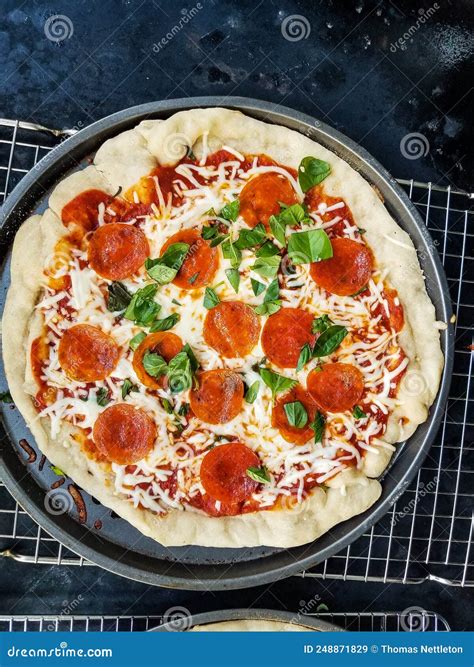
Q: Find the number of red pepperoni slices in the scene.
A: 13